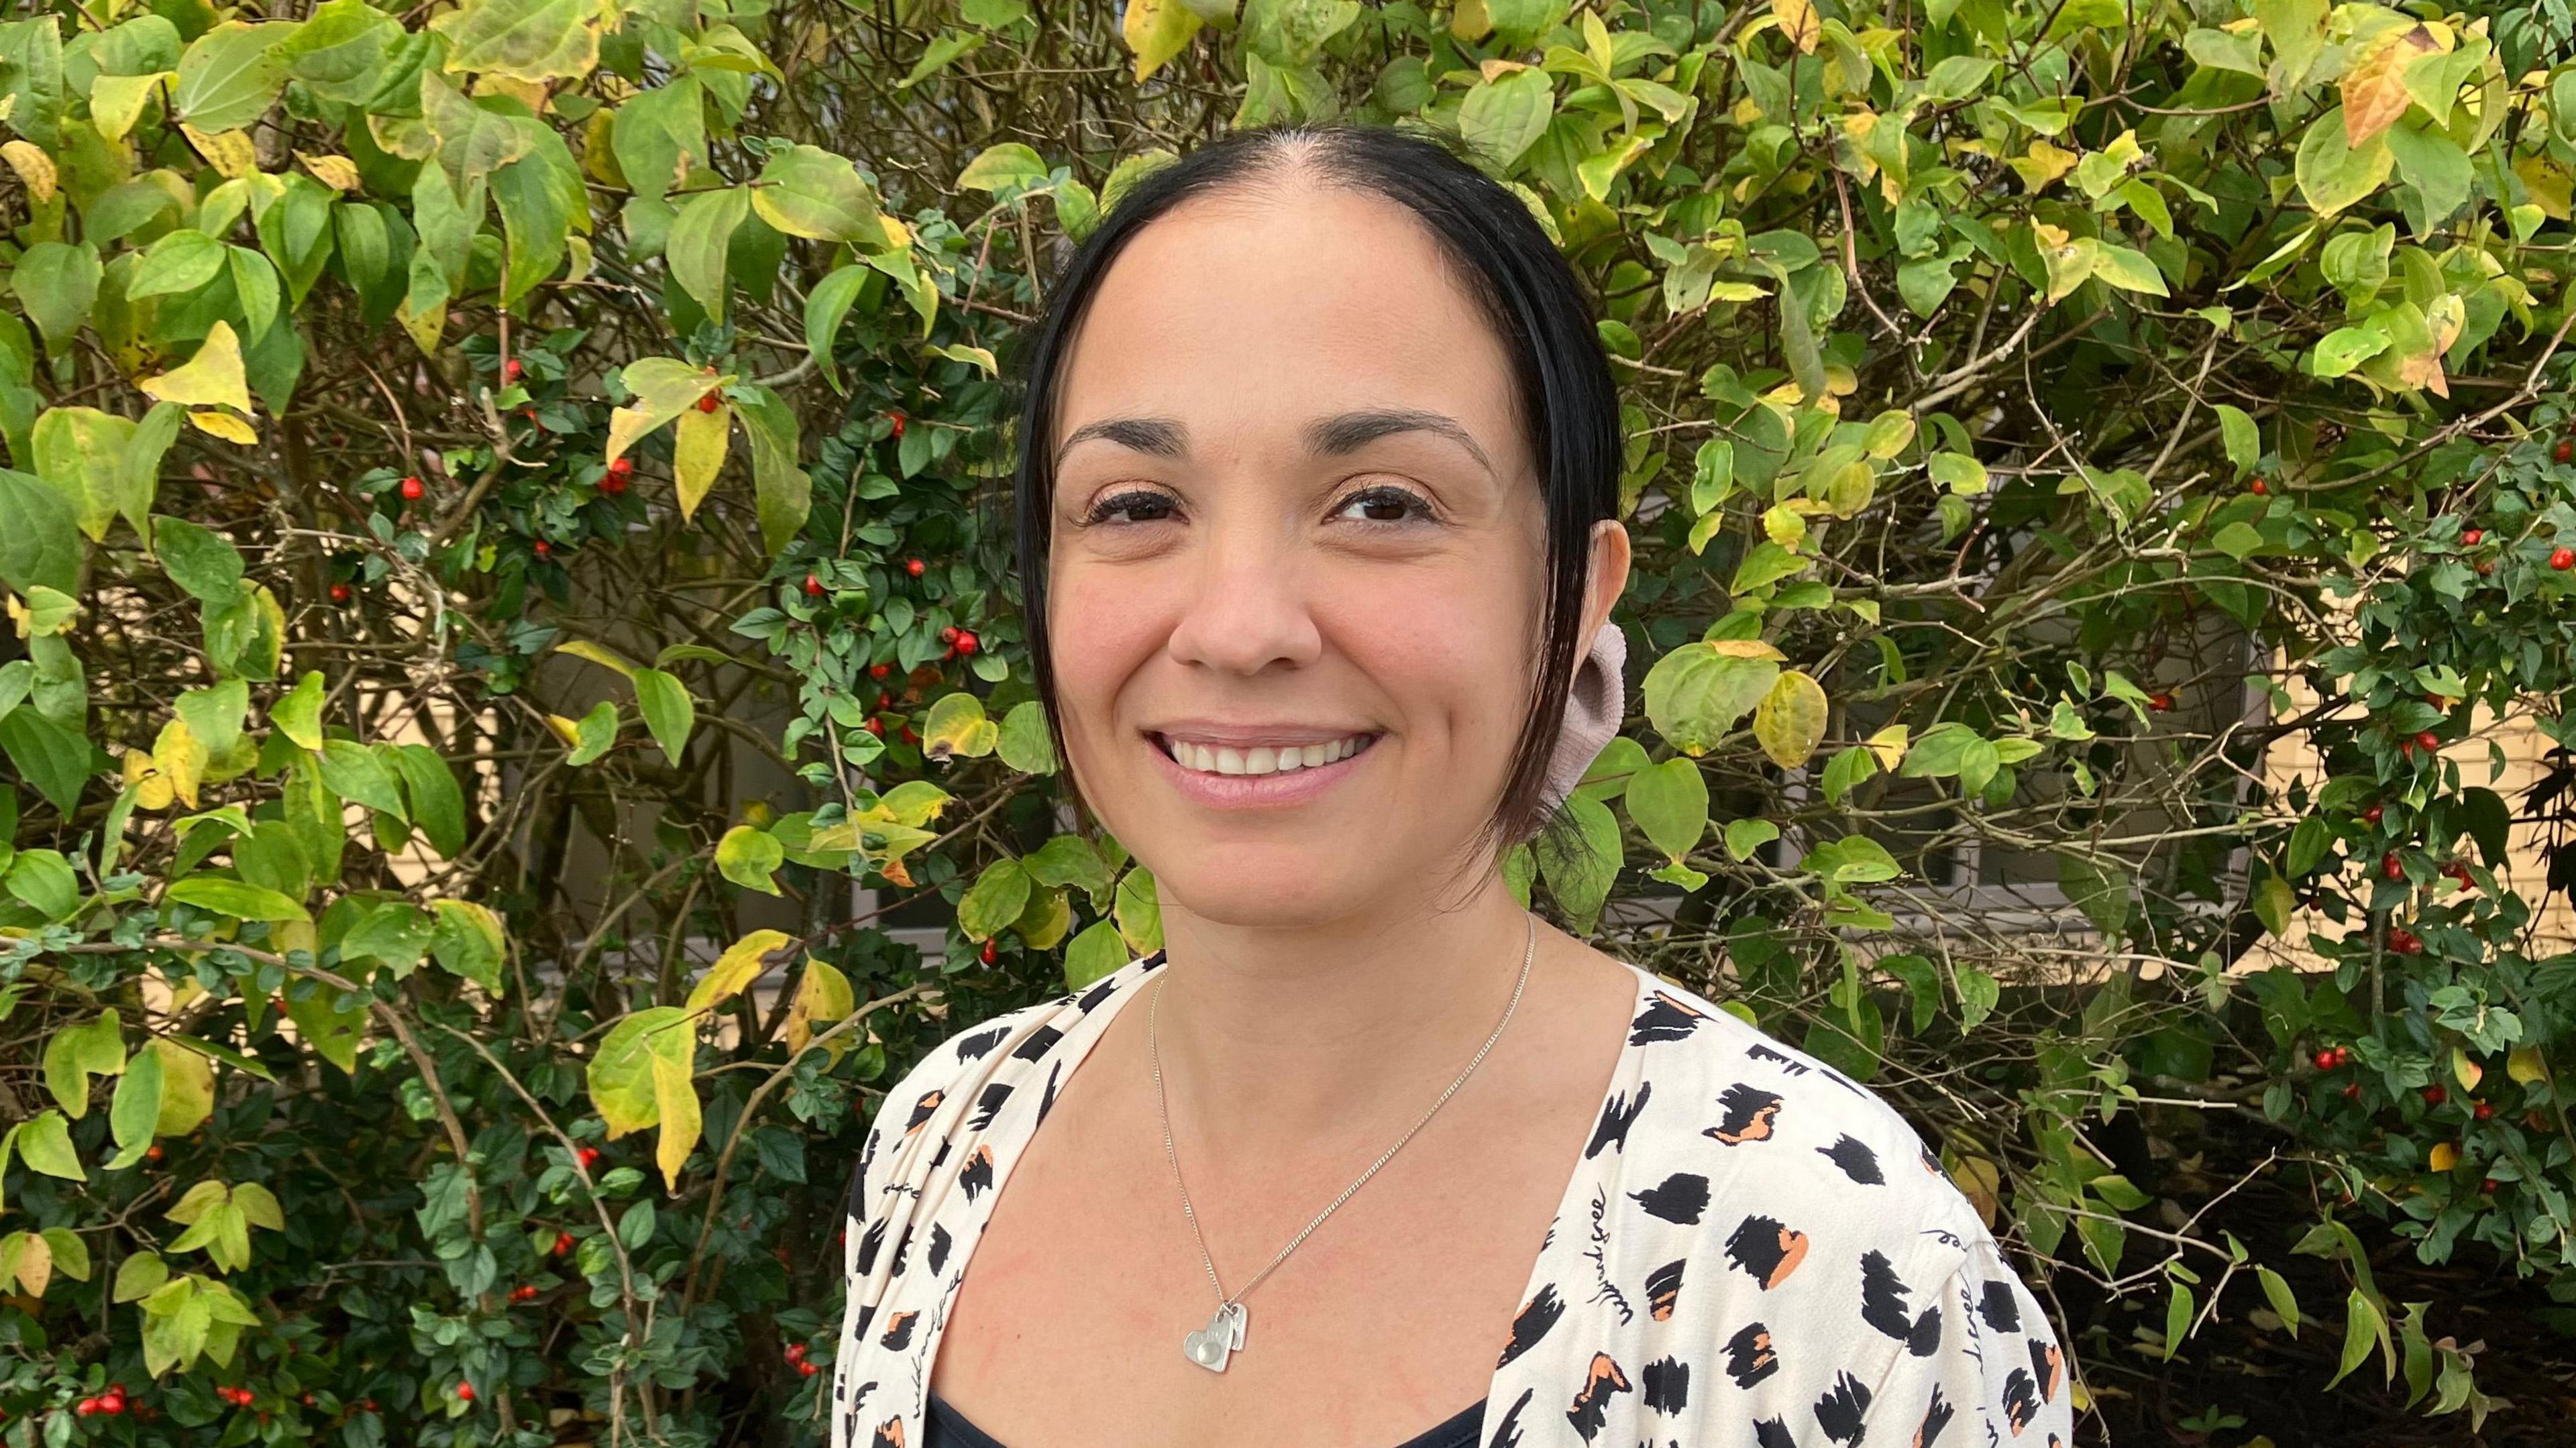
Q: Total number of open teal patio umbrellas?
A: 0